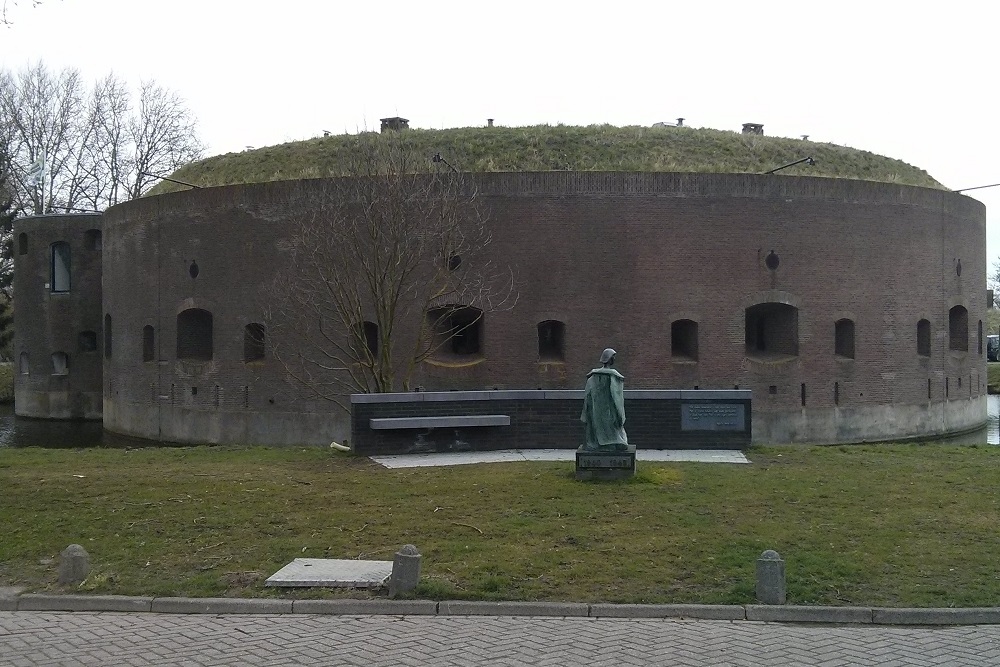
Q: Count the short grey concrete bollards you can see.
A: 3